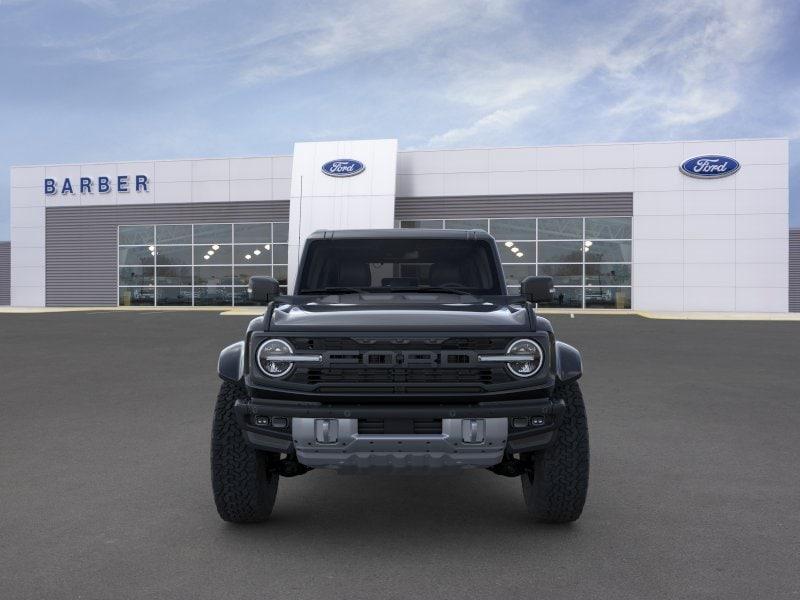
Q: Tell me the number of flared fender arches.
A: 2